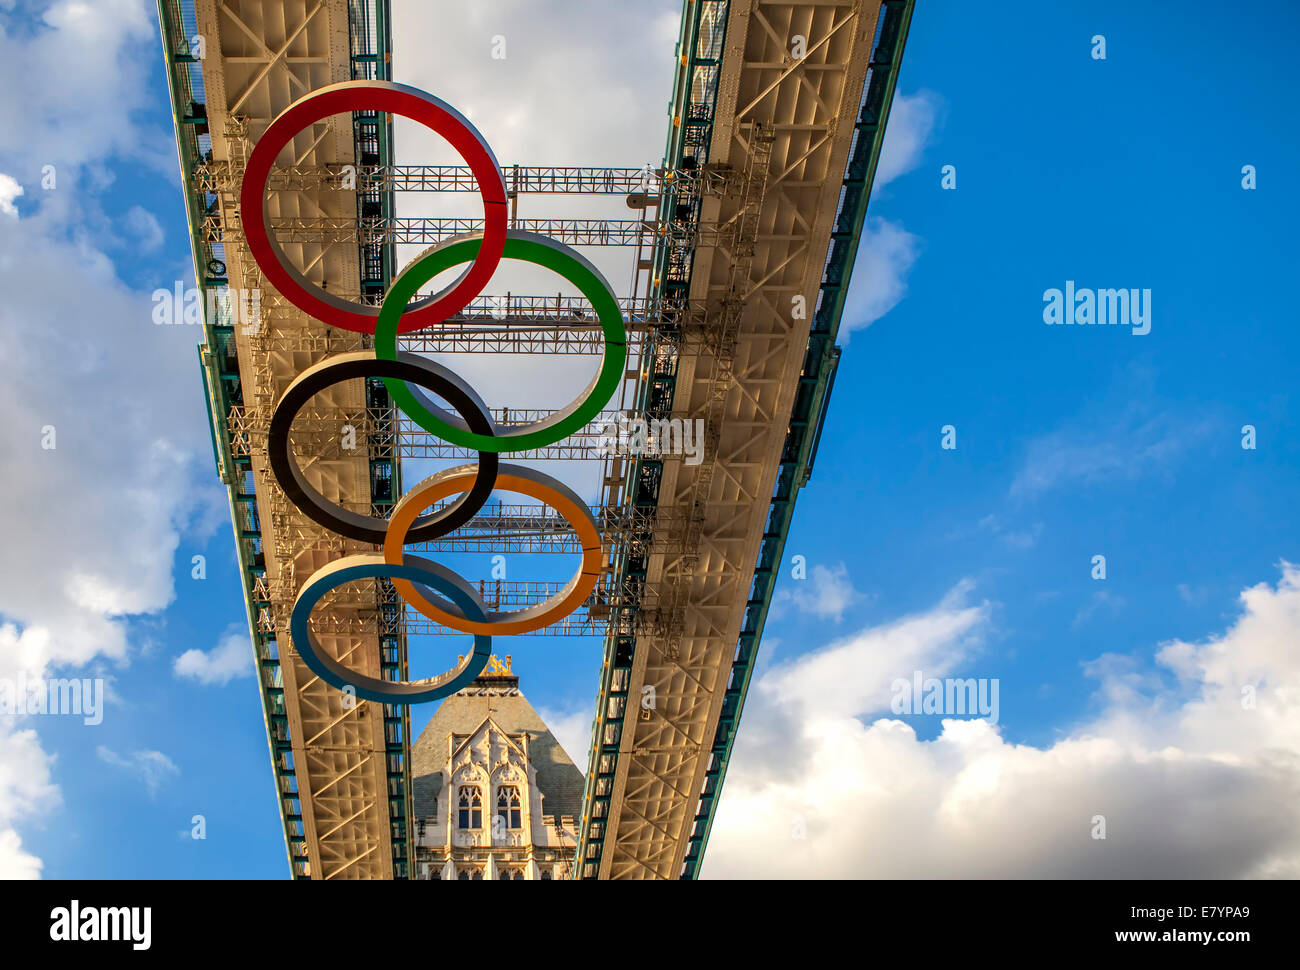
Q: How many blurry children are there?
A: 0